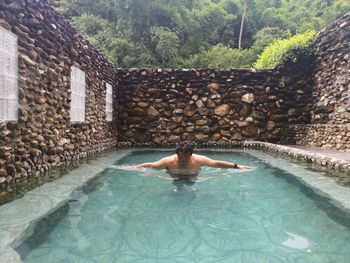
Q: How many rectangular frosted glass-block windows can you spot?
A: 3